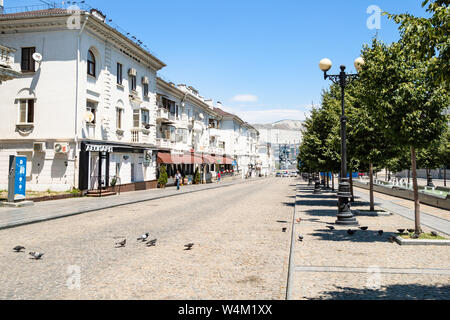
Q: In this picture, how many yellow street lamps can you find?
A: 2